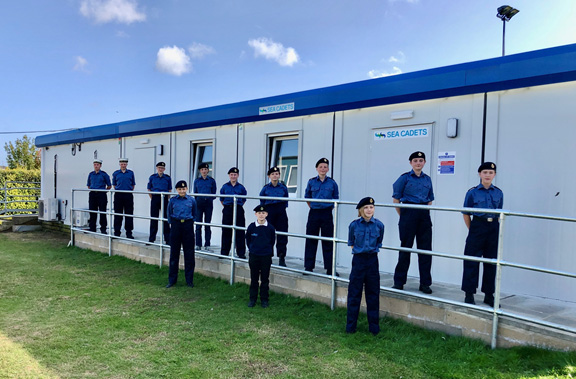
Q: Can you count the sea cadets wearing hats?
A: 12